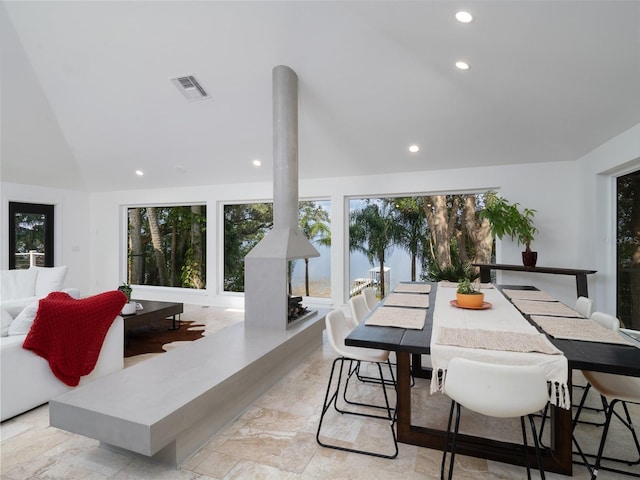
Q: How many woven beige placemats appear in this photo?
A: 8